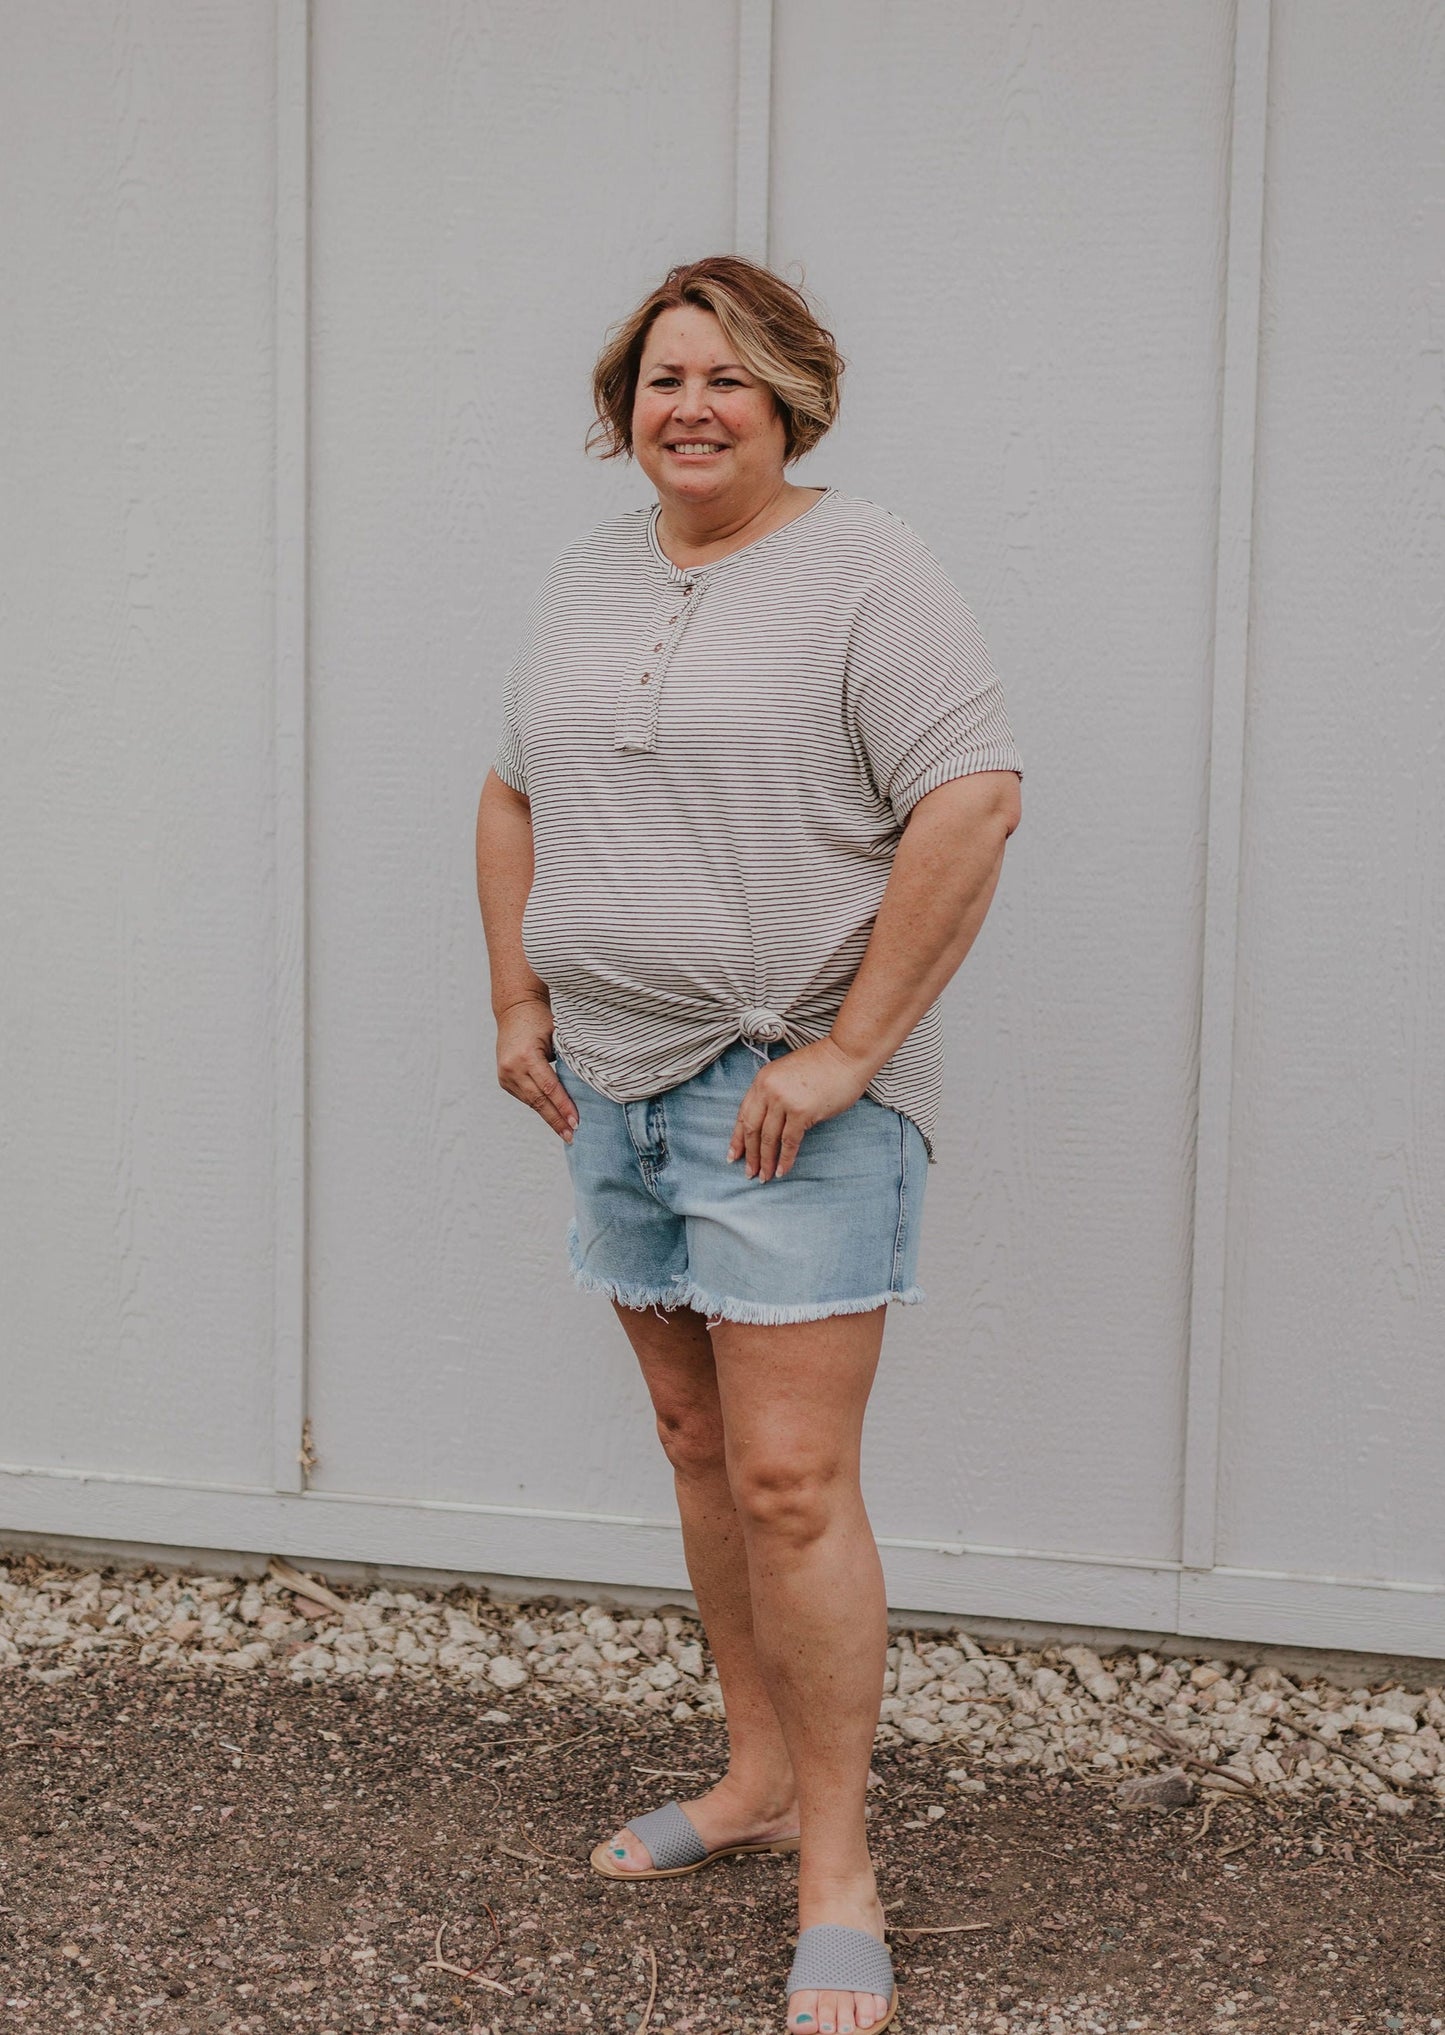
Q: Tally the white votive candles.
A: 0